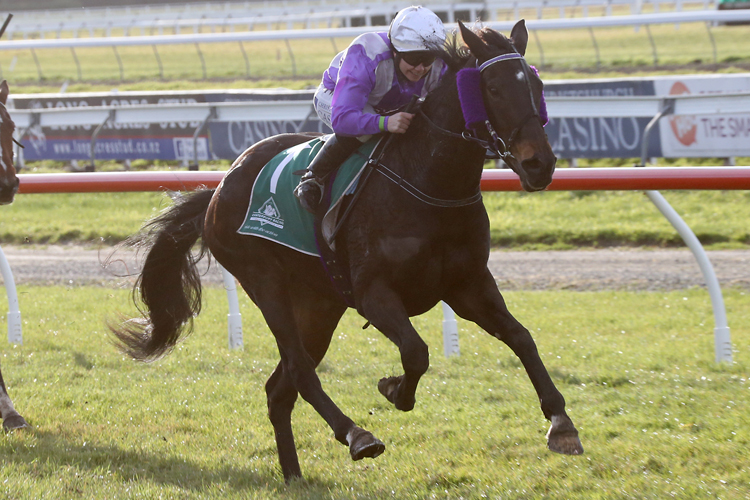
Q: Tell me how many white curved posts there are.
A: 4